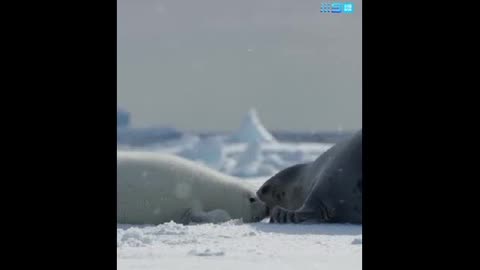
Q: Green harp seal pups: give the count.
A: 0